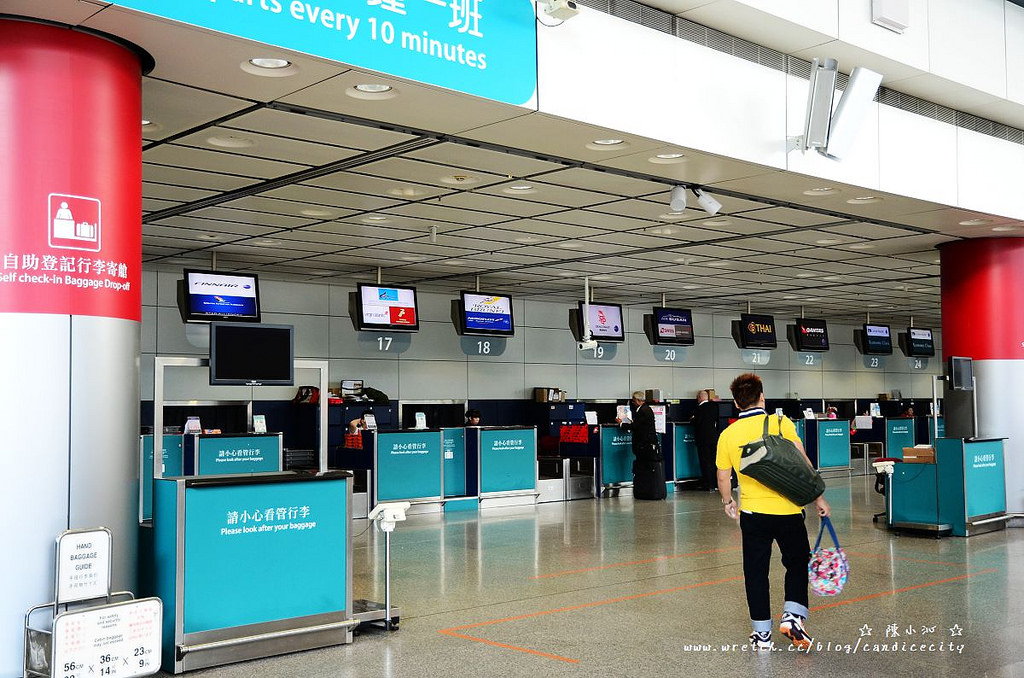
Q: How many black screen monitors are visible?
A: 2